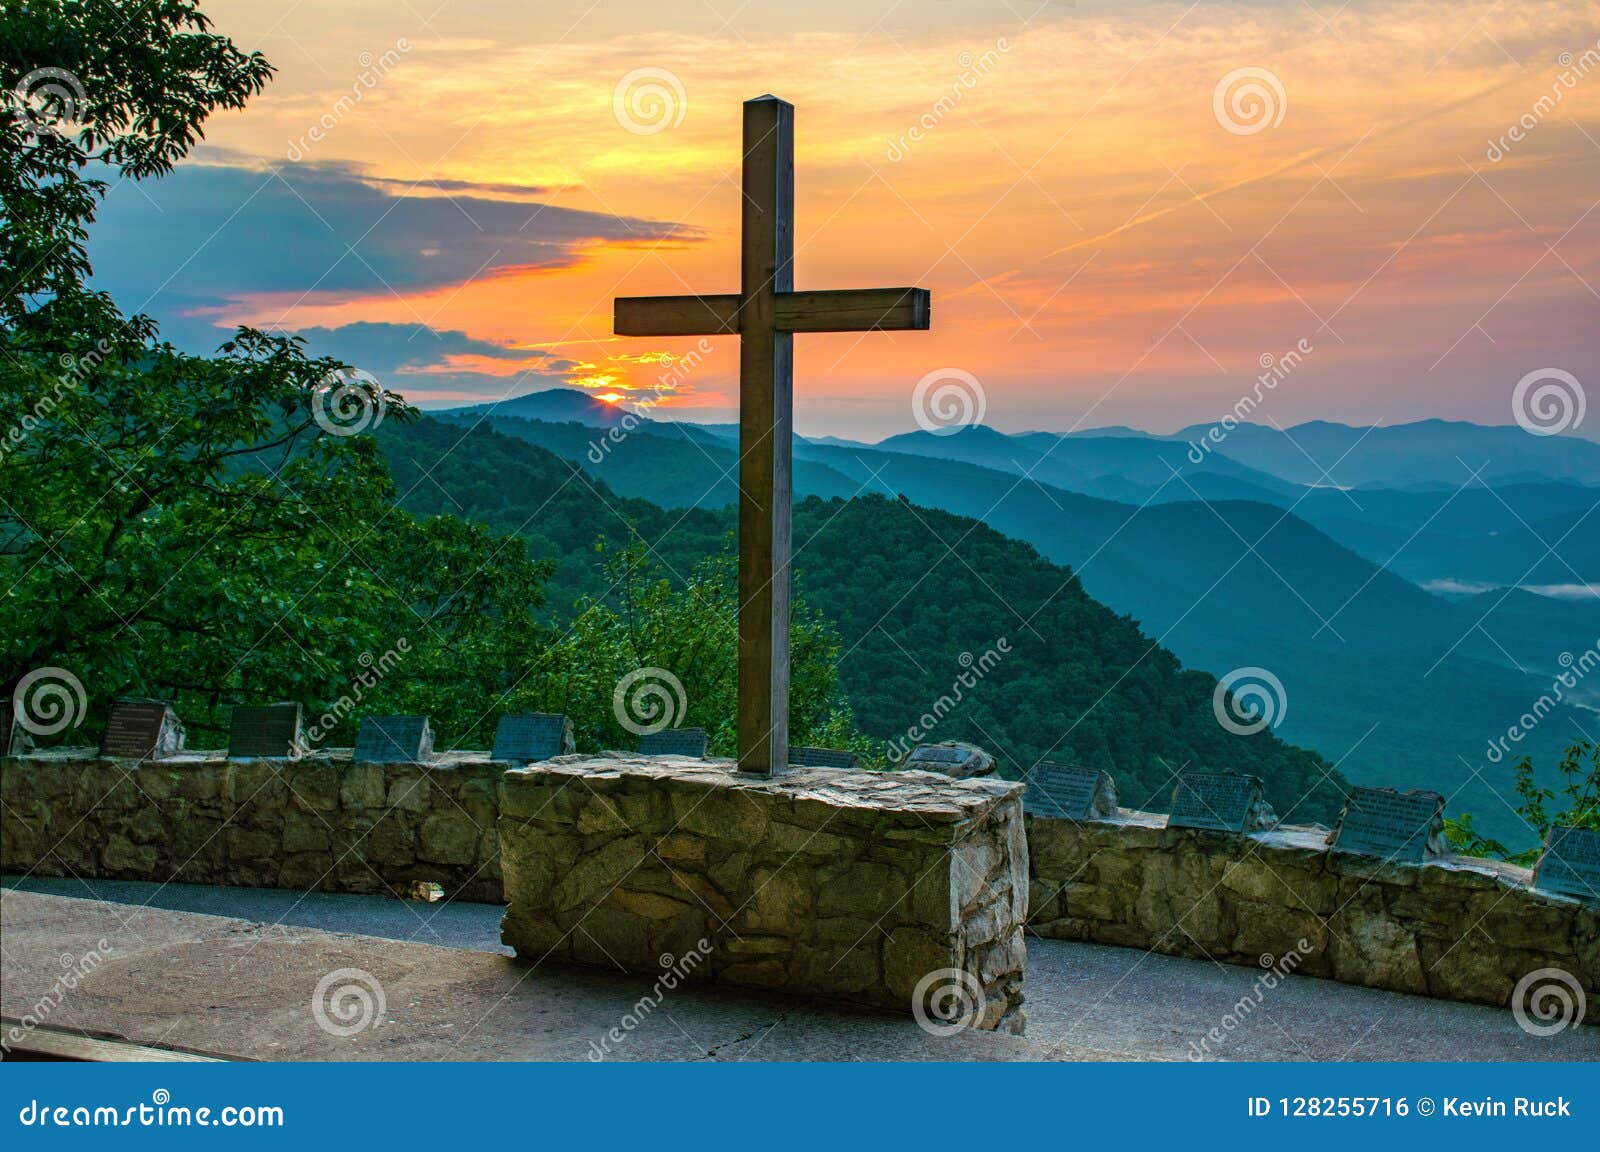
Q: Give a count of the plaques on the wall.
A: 12